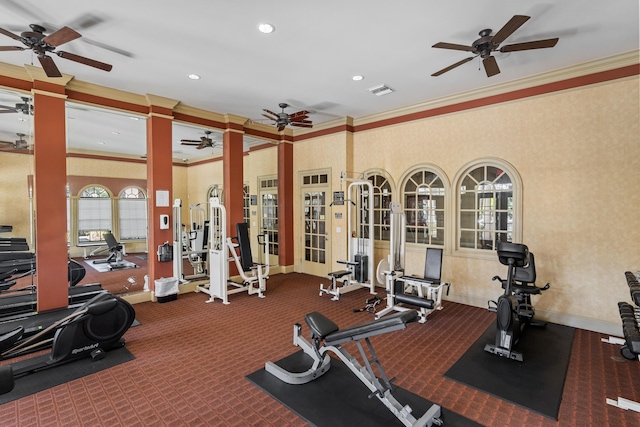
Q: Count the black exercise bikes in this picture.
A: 1